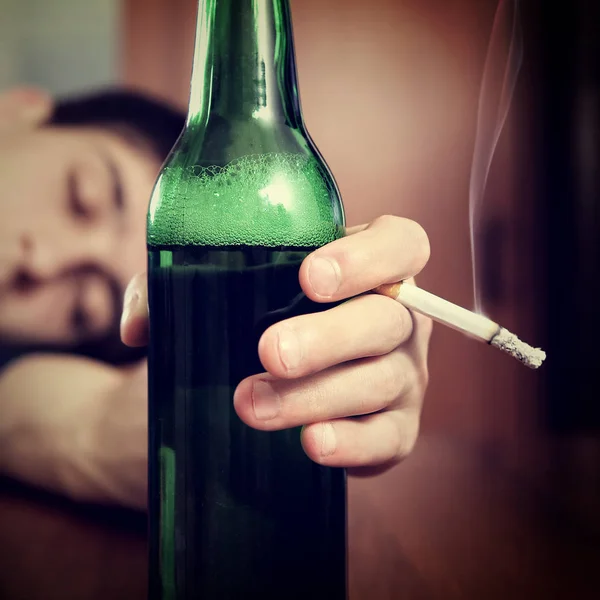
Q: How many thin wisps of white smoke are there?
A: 1